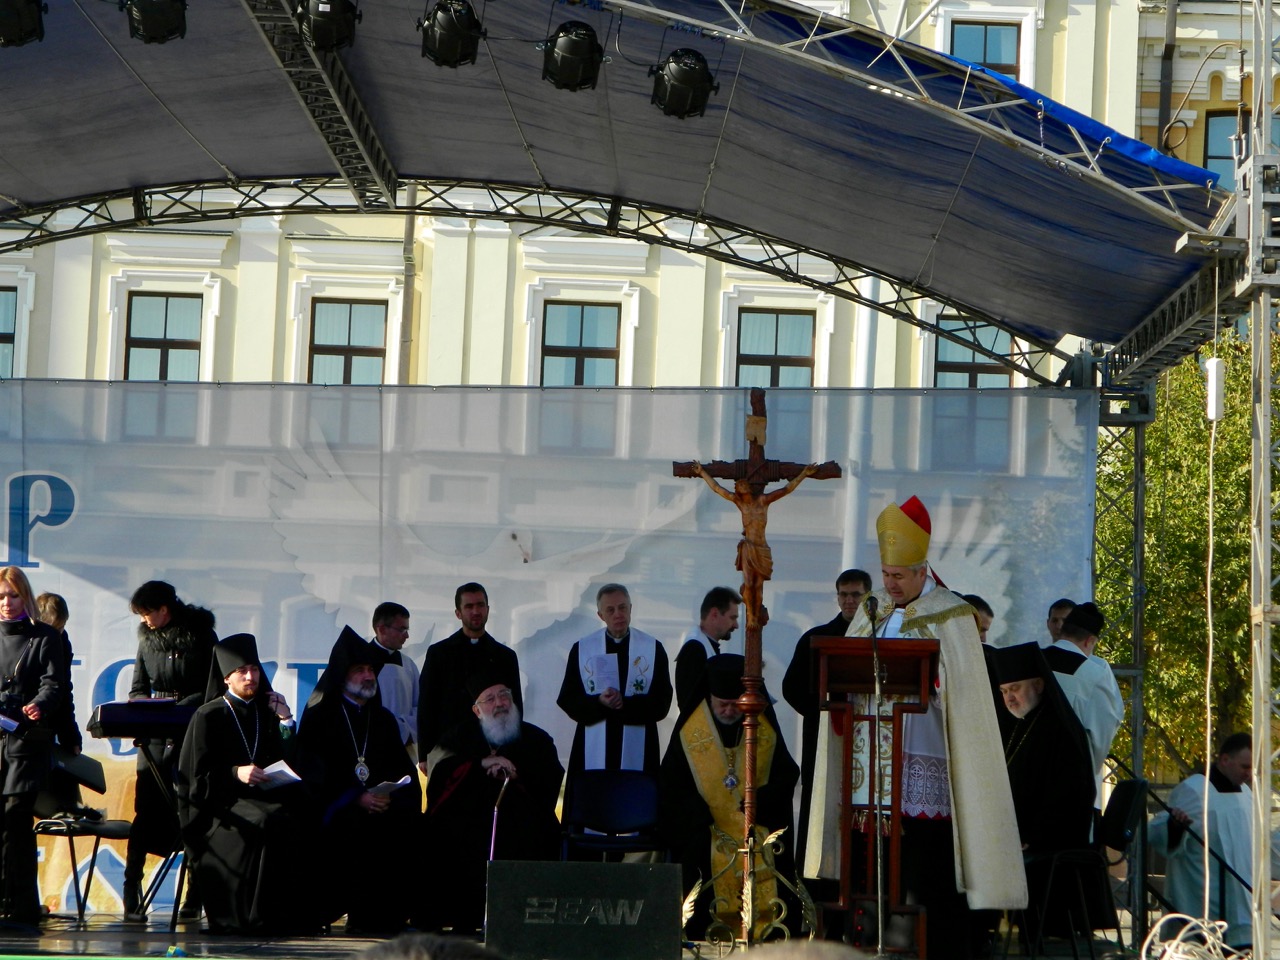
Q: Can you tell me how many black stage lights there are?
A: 6